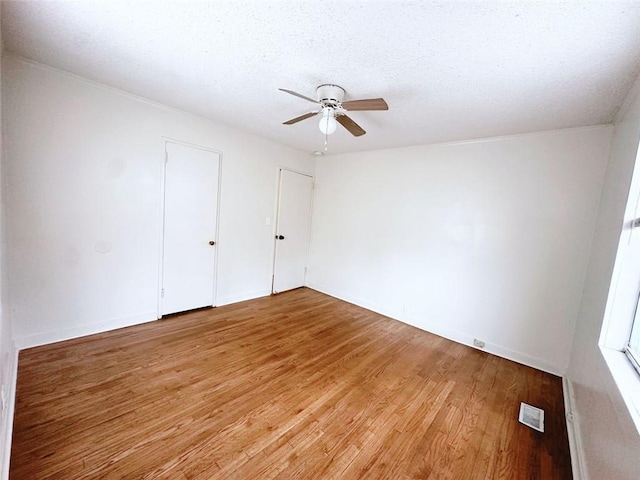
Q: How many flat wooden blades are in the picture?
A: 4